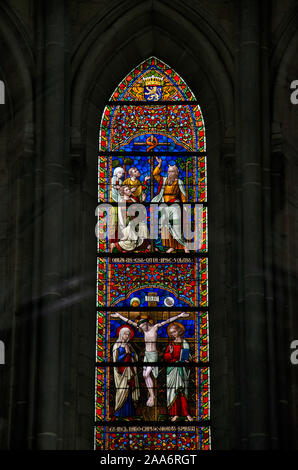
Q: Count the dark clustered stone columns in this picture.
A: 2